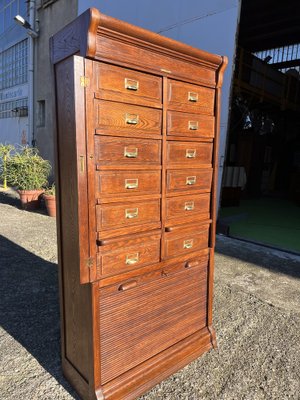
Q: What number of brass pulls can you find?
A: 12